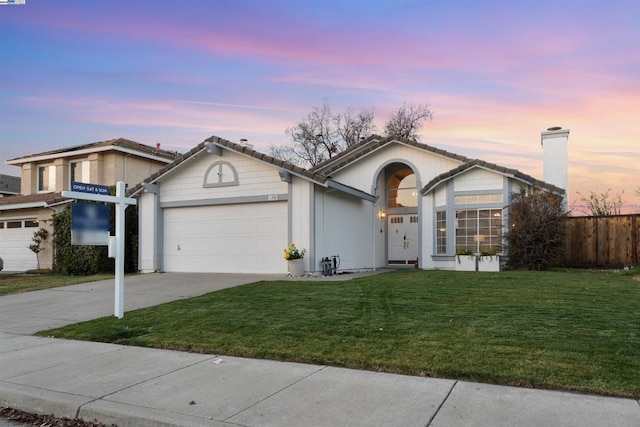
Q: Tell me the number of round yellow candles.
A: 0